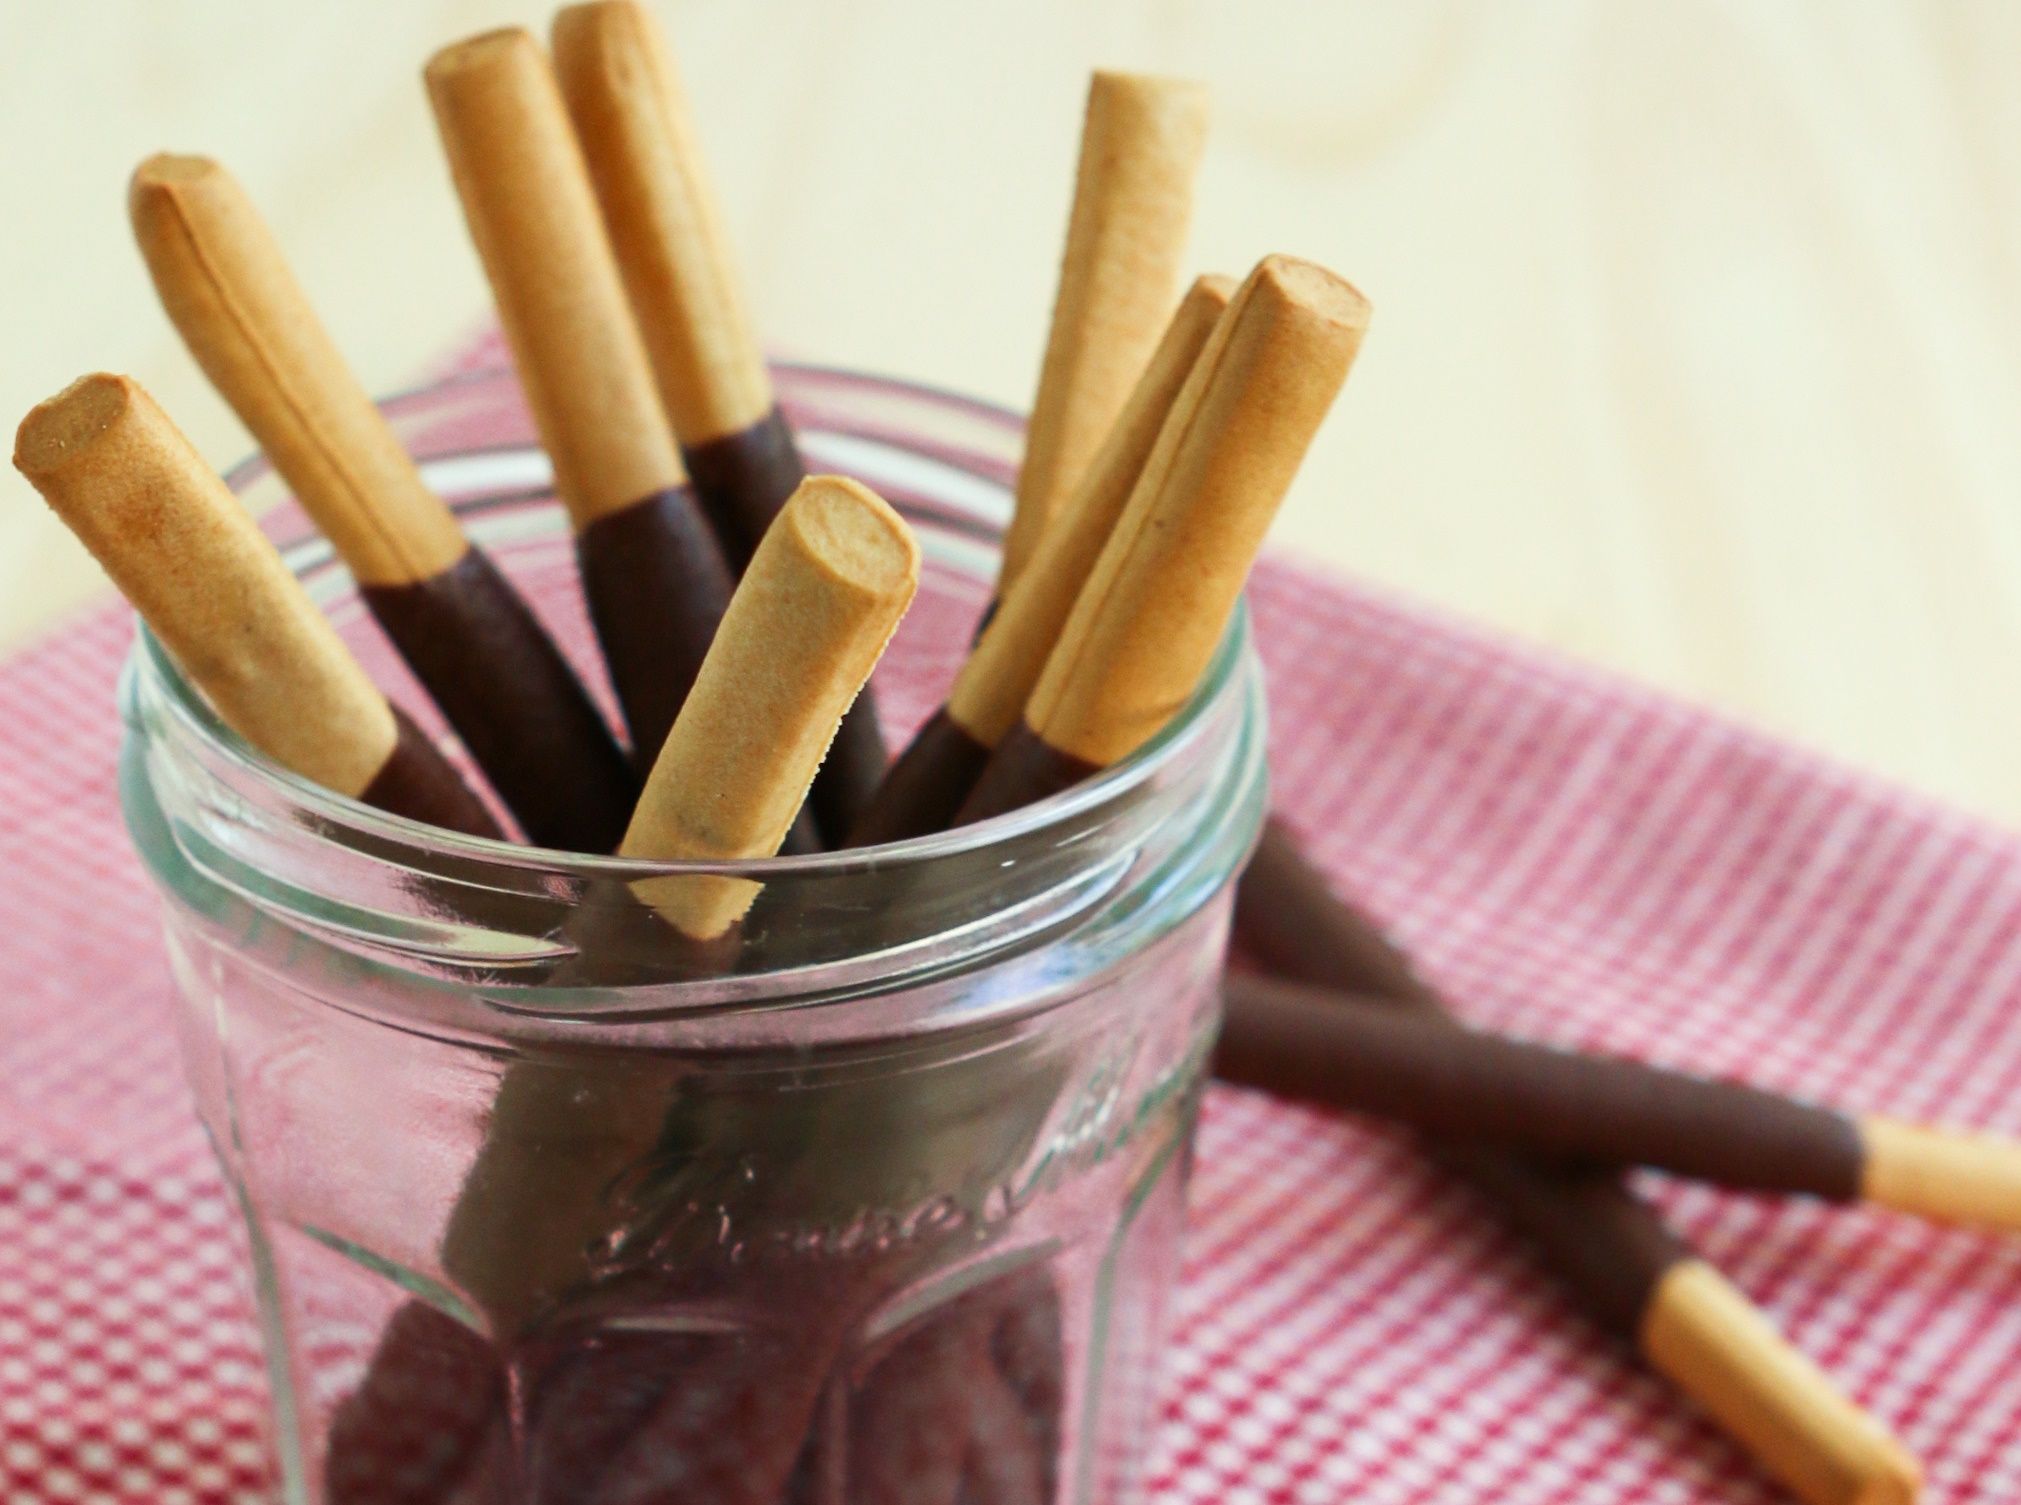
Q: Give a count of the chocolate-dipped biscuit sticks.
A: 10